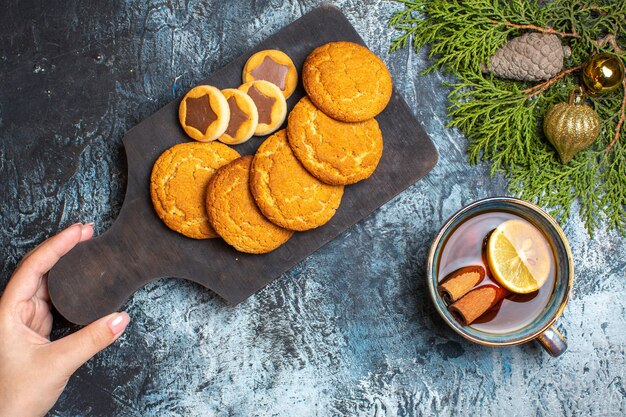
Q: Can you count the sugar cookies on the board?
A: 5